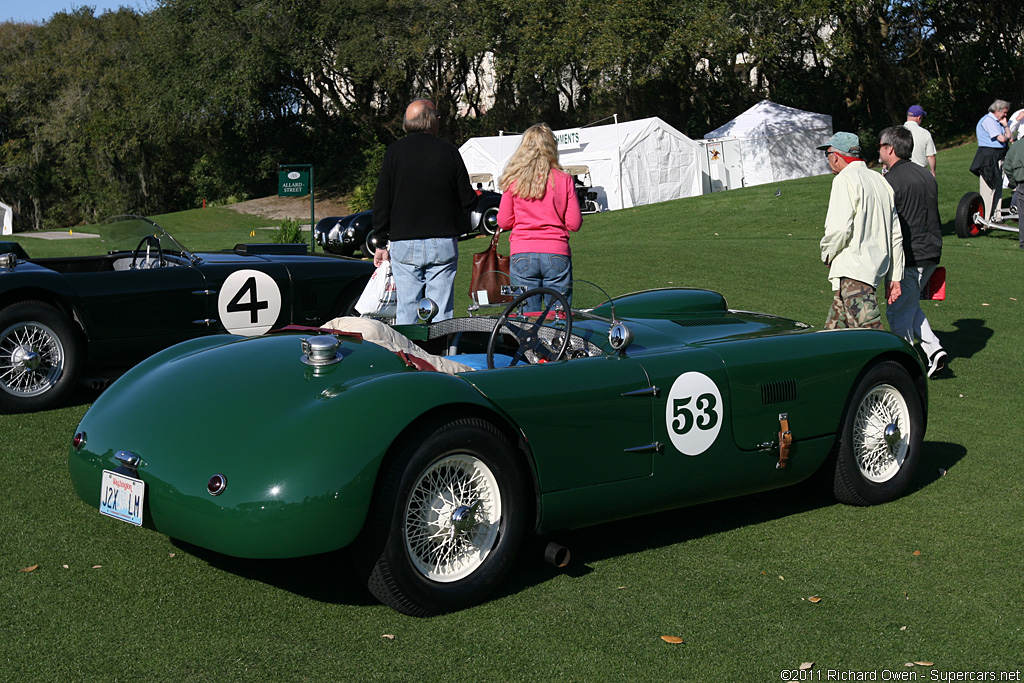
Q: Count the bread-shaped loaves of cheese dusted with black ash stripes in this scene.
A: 0